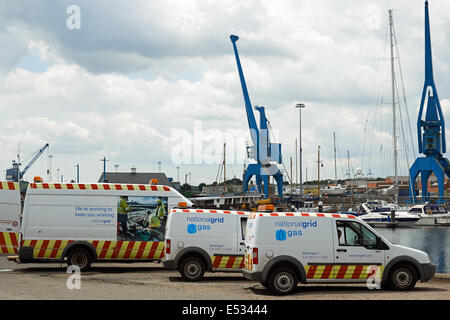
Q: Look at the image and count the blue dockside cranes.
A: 3